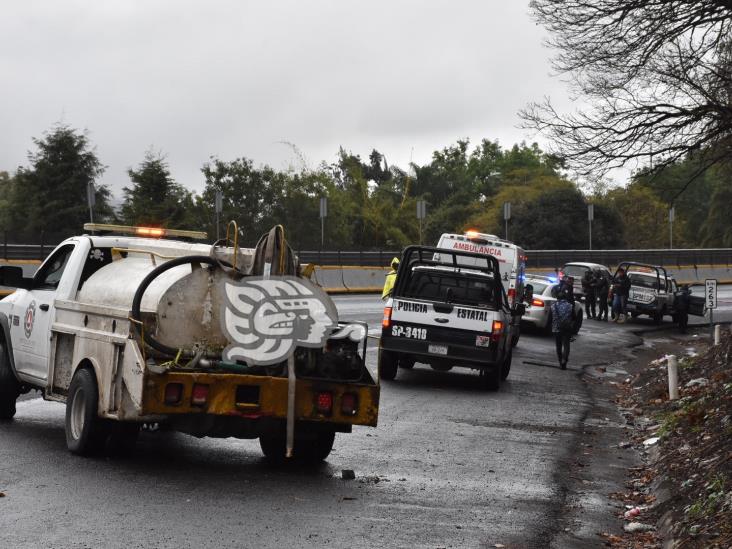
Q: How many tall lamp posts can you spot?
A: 7